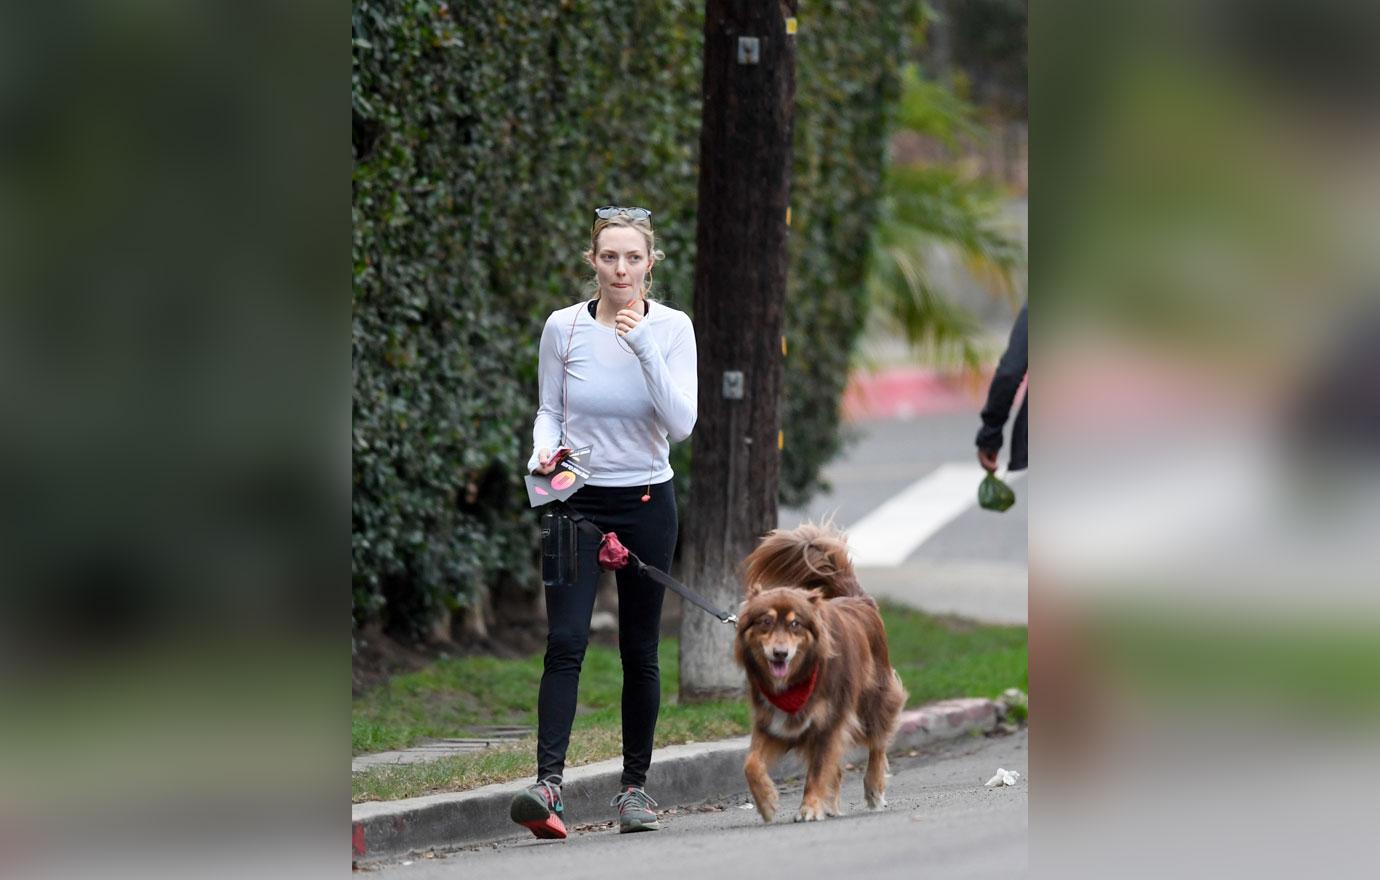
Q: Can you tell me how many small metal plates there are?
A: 2